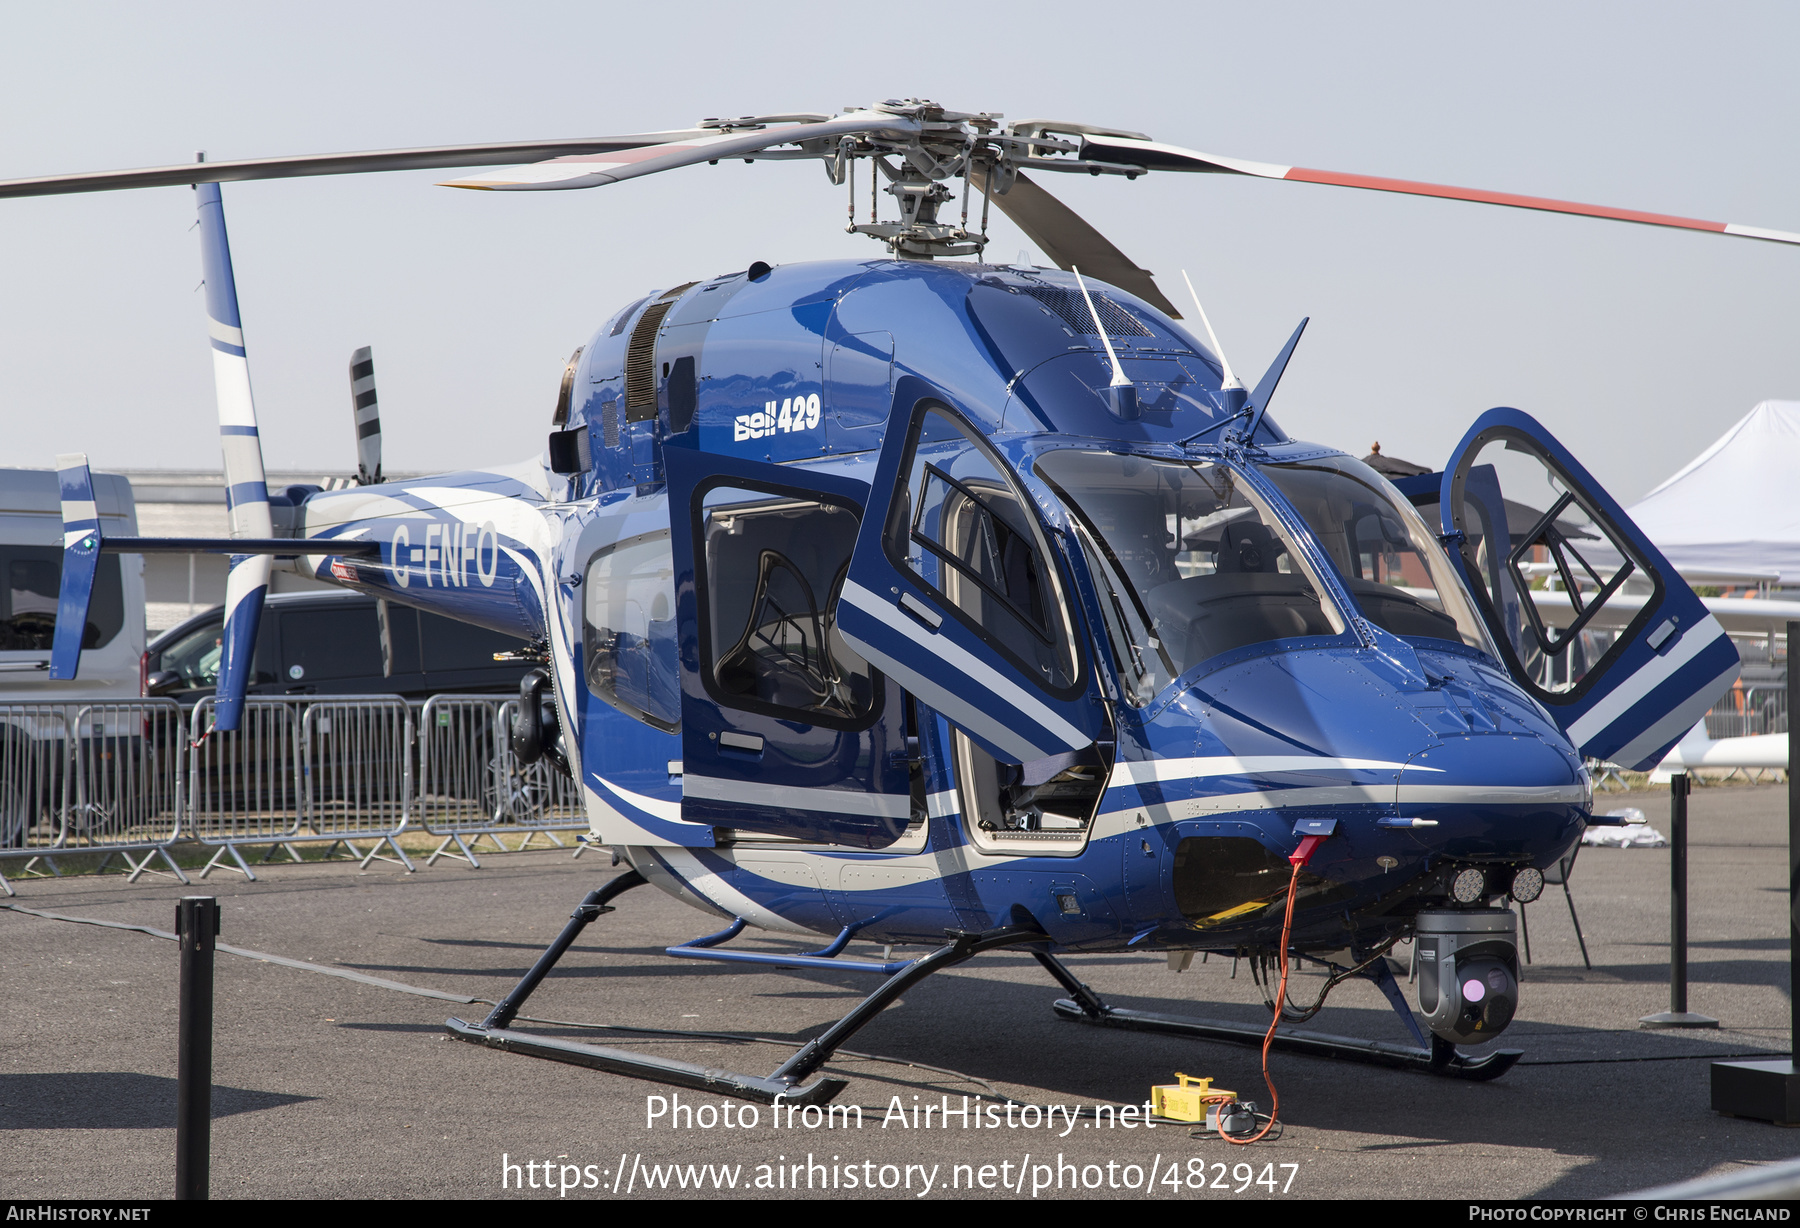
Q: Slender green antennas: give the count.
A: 0